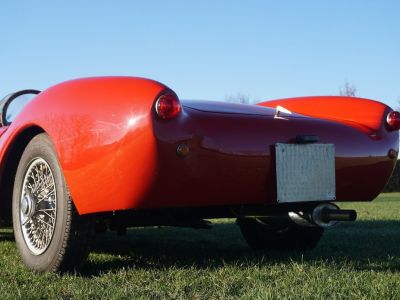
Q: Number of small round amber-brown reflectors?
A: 2